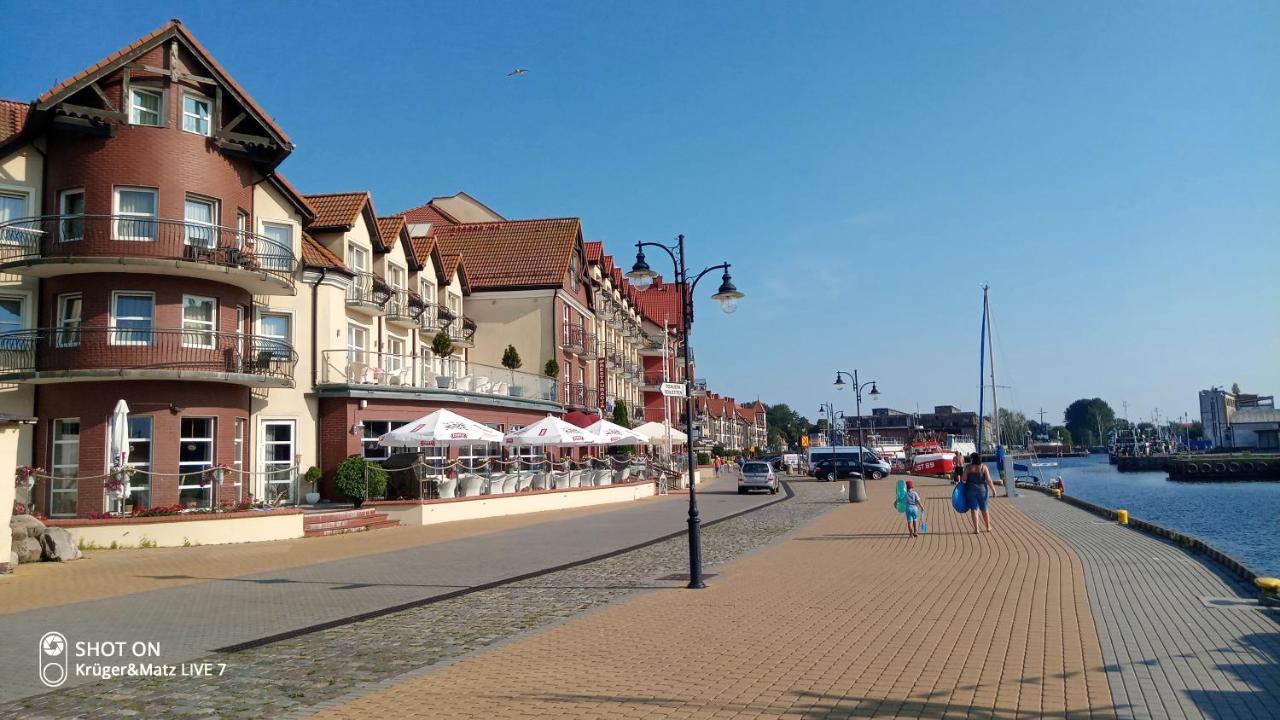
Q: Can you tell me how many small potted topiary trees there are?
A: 4